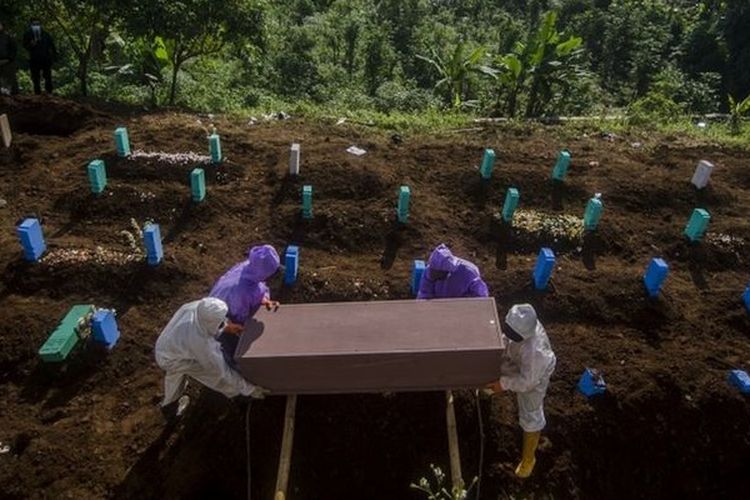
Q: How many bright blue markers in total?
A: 10